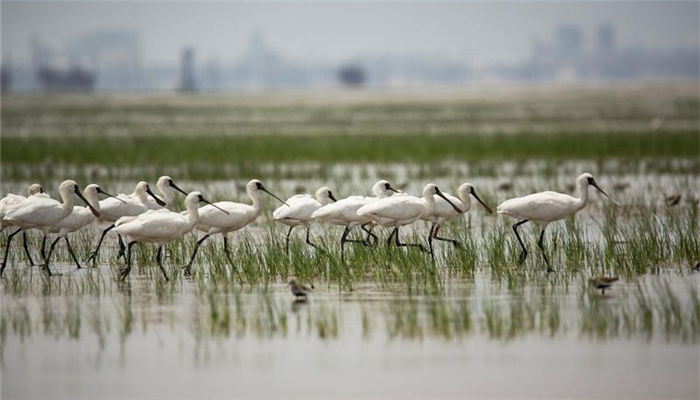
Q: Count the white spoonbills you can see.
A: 12